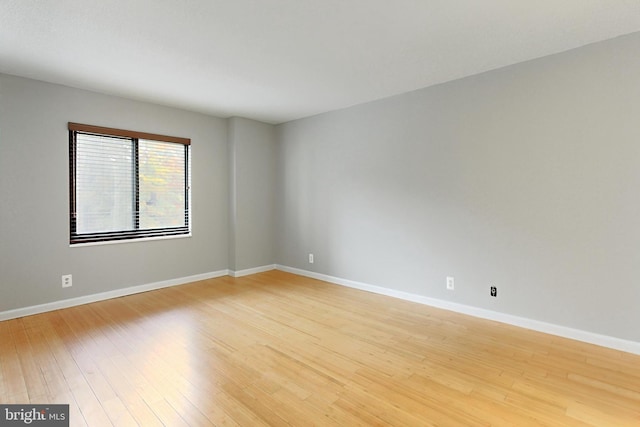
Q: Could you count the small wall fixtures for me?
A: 4